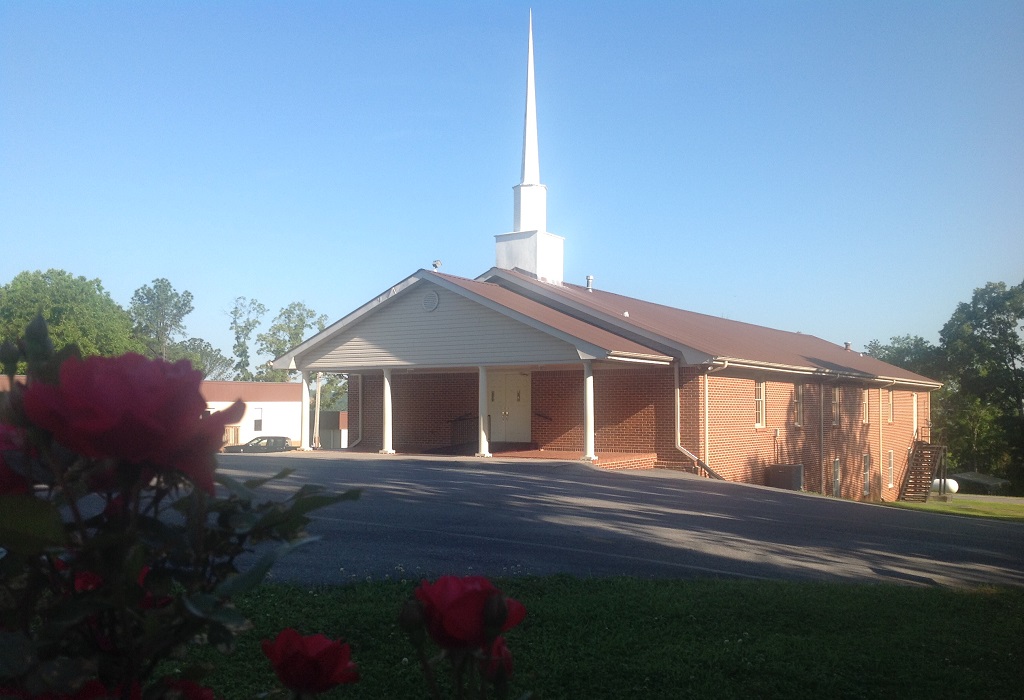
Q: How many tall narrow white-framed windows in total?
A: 8